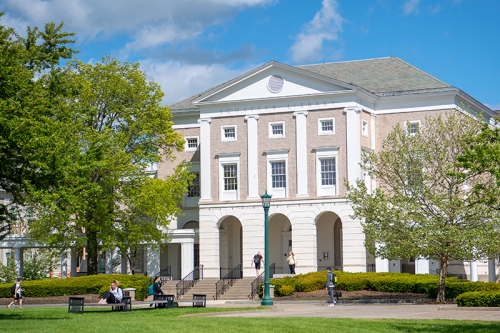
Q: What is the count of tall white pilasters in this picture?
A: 4